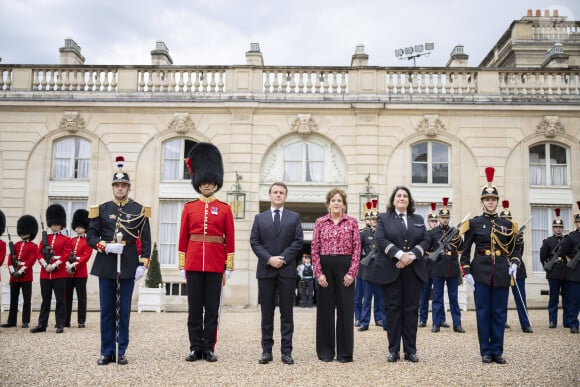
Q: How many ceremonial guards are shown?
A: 14